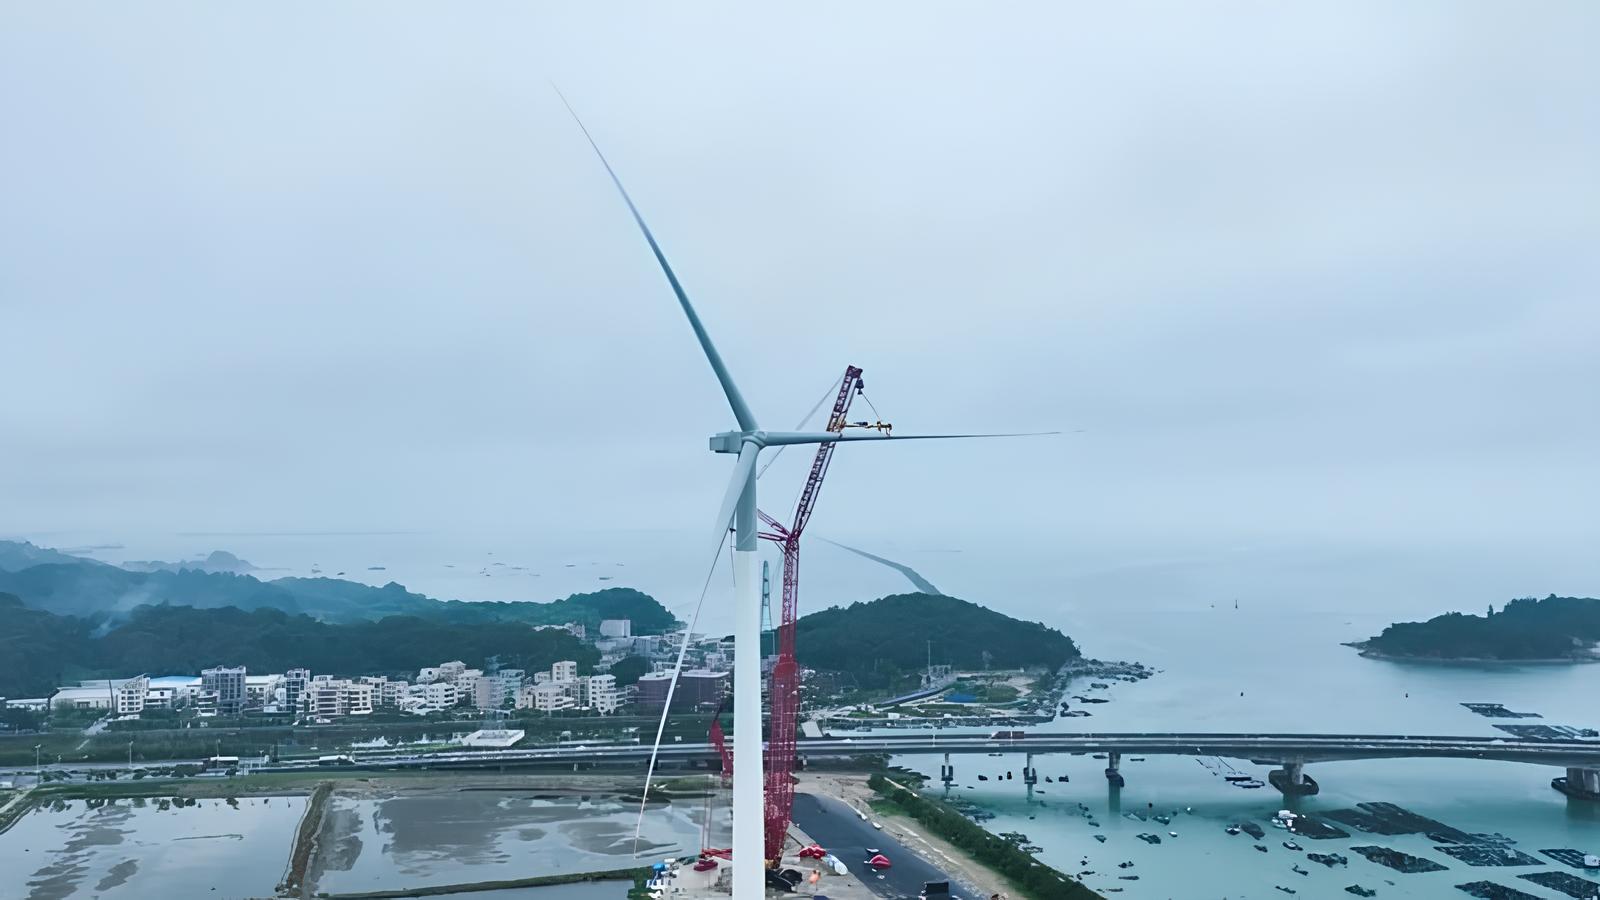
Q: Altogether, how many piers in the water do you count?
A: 5